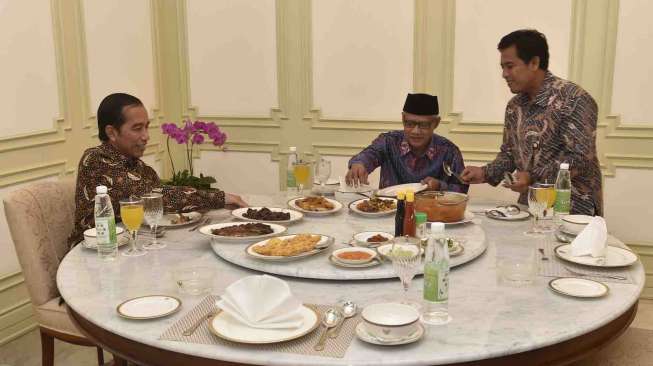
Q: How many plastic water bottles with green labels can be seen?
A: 4